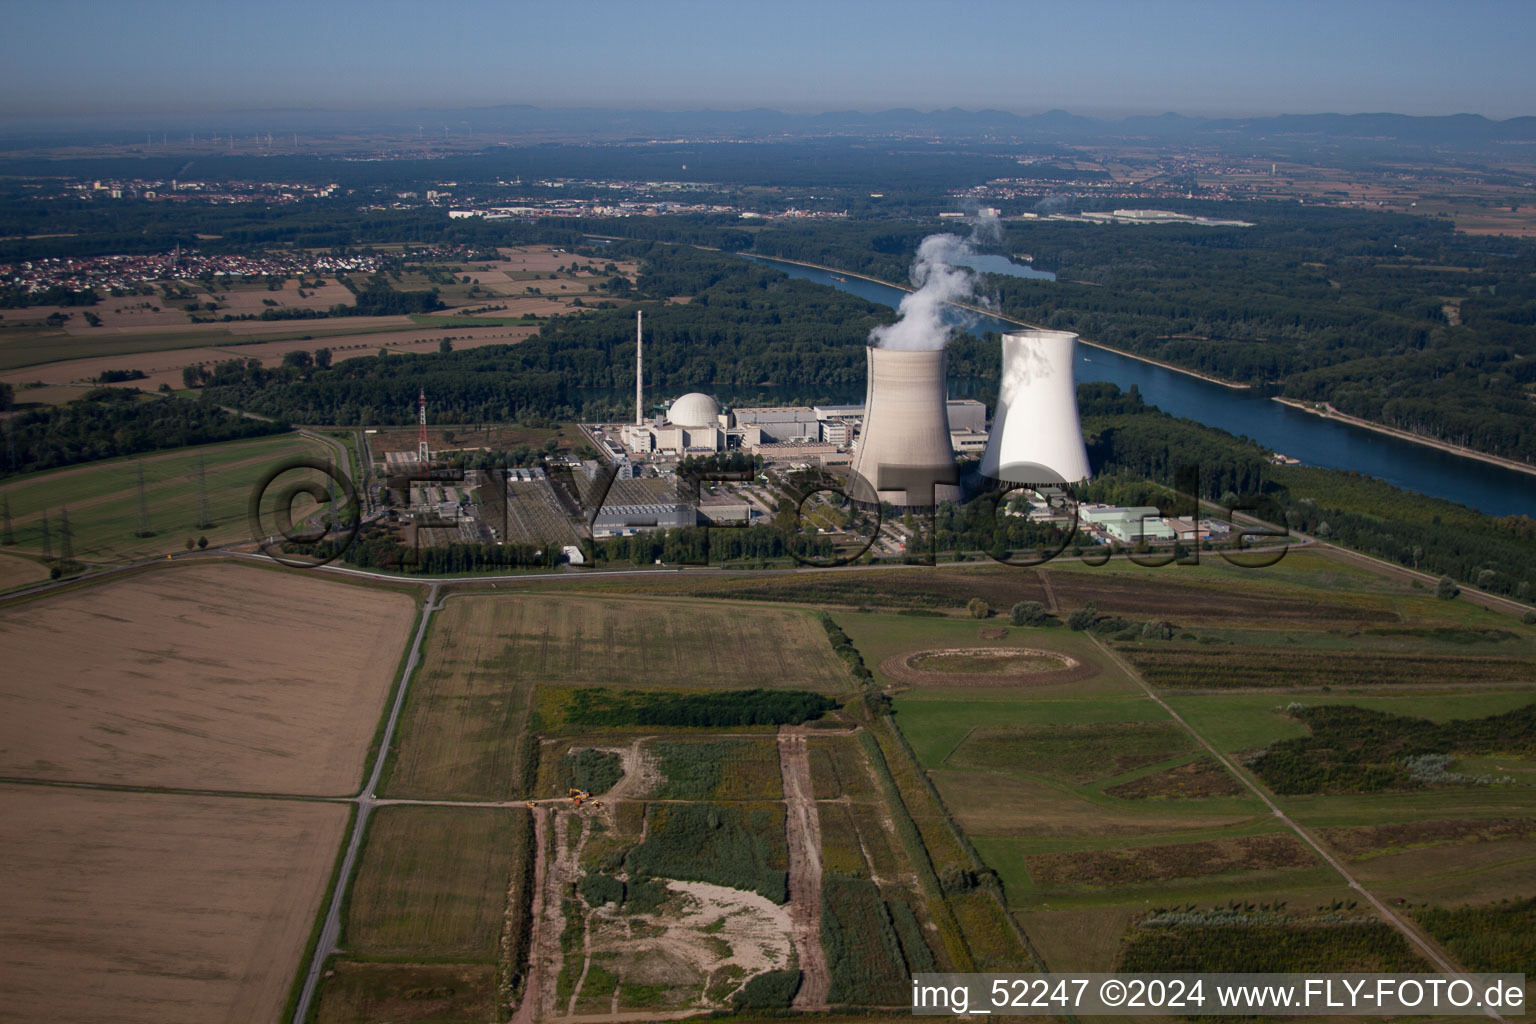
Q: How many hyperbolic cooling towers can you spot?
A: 2